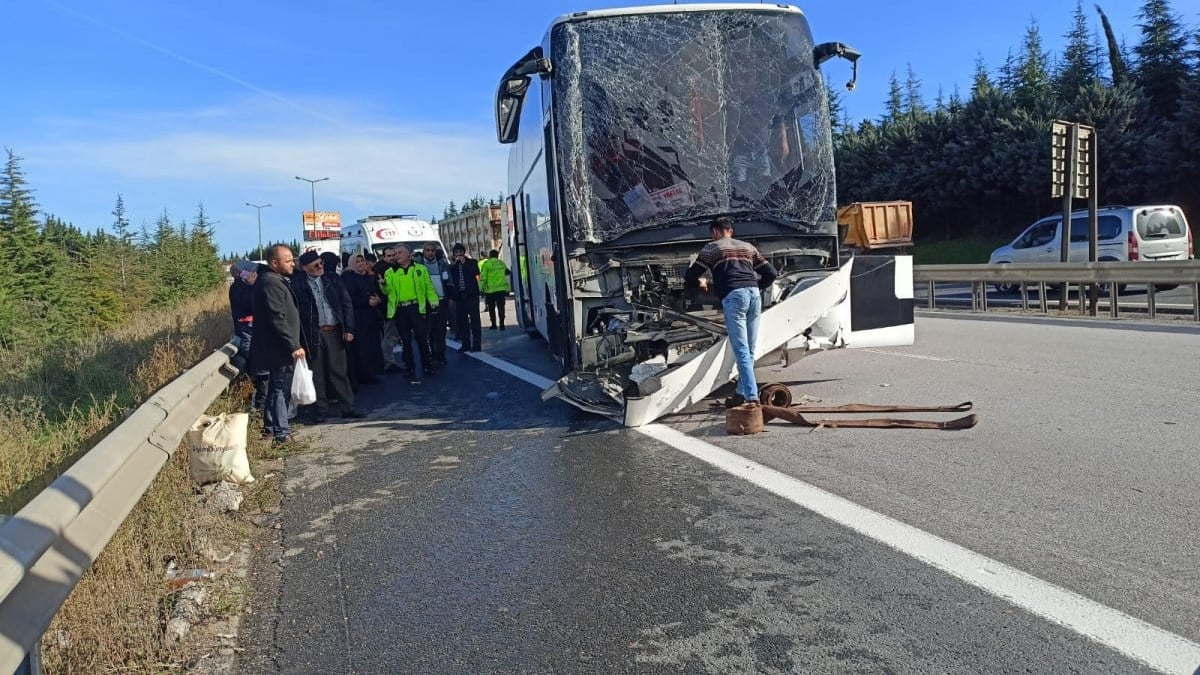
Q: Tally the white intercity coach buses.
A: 1